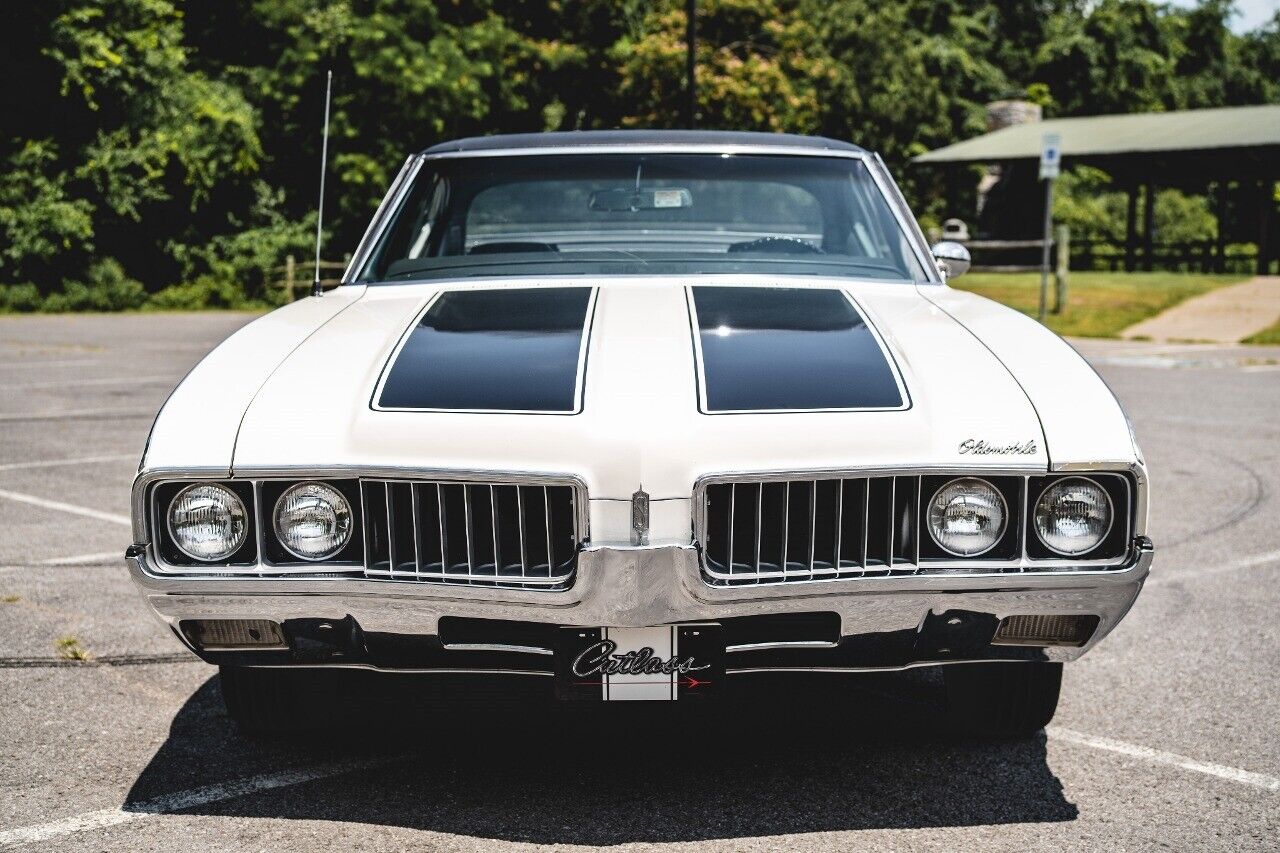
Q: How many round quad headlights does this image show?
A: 4